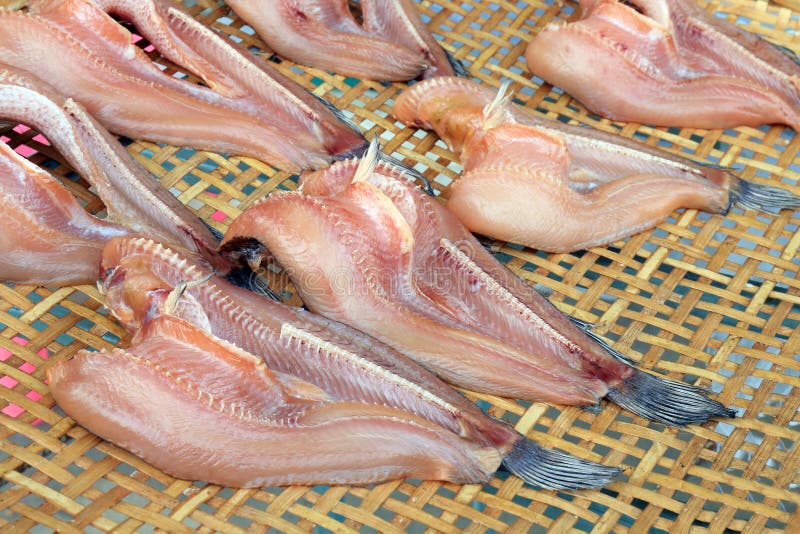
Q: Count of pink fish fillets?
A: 7